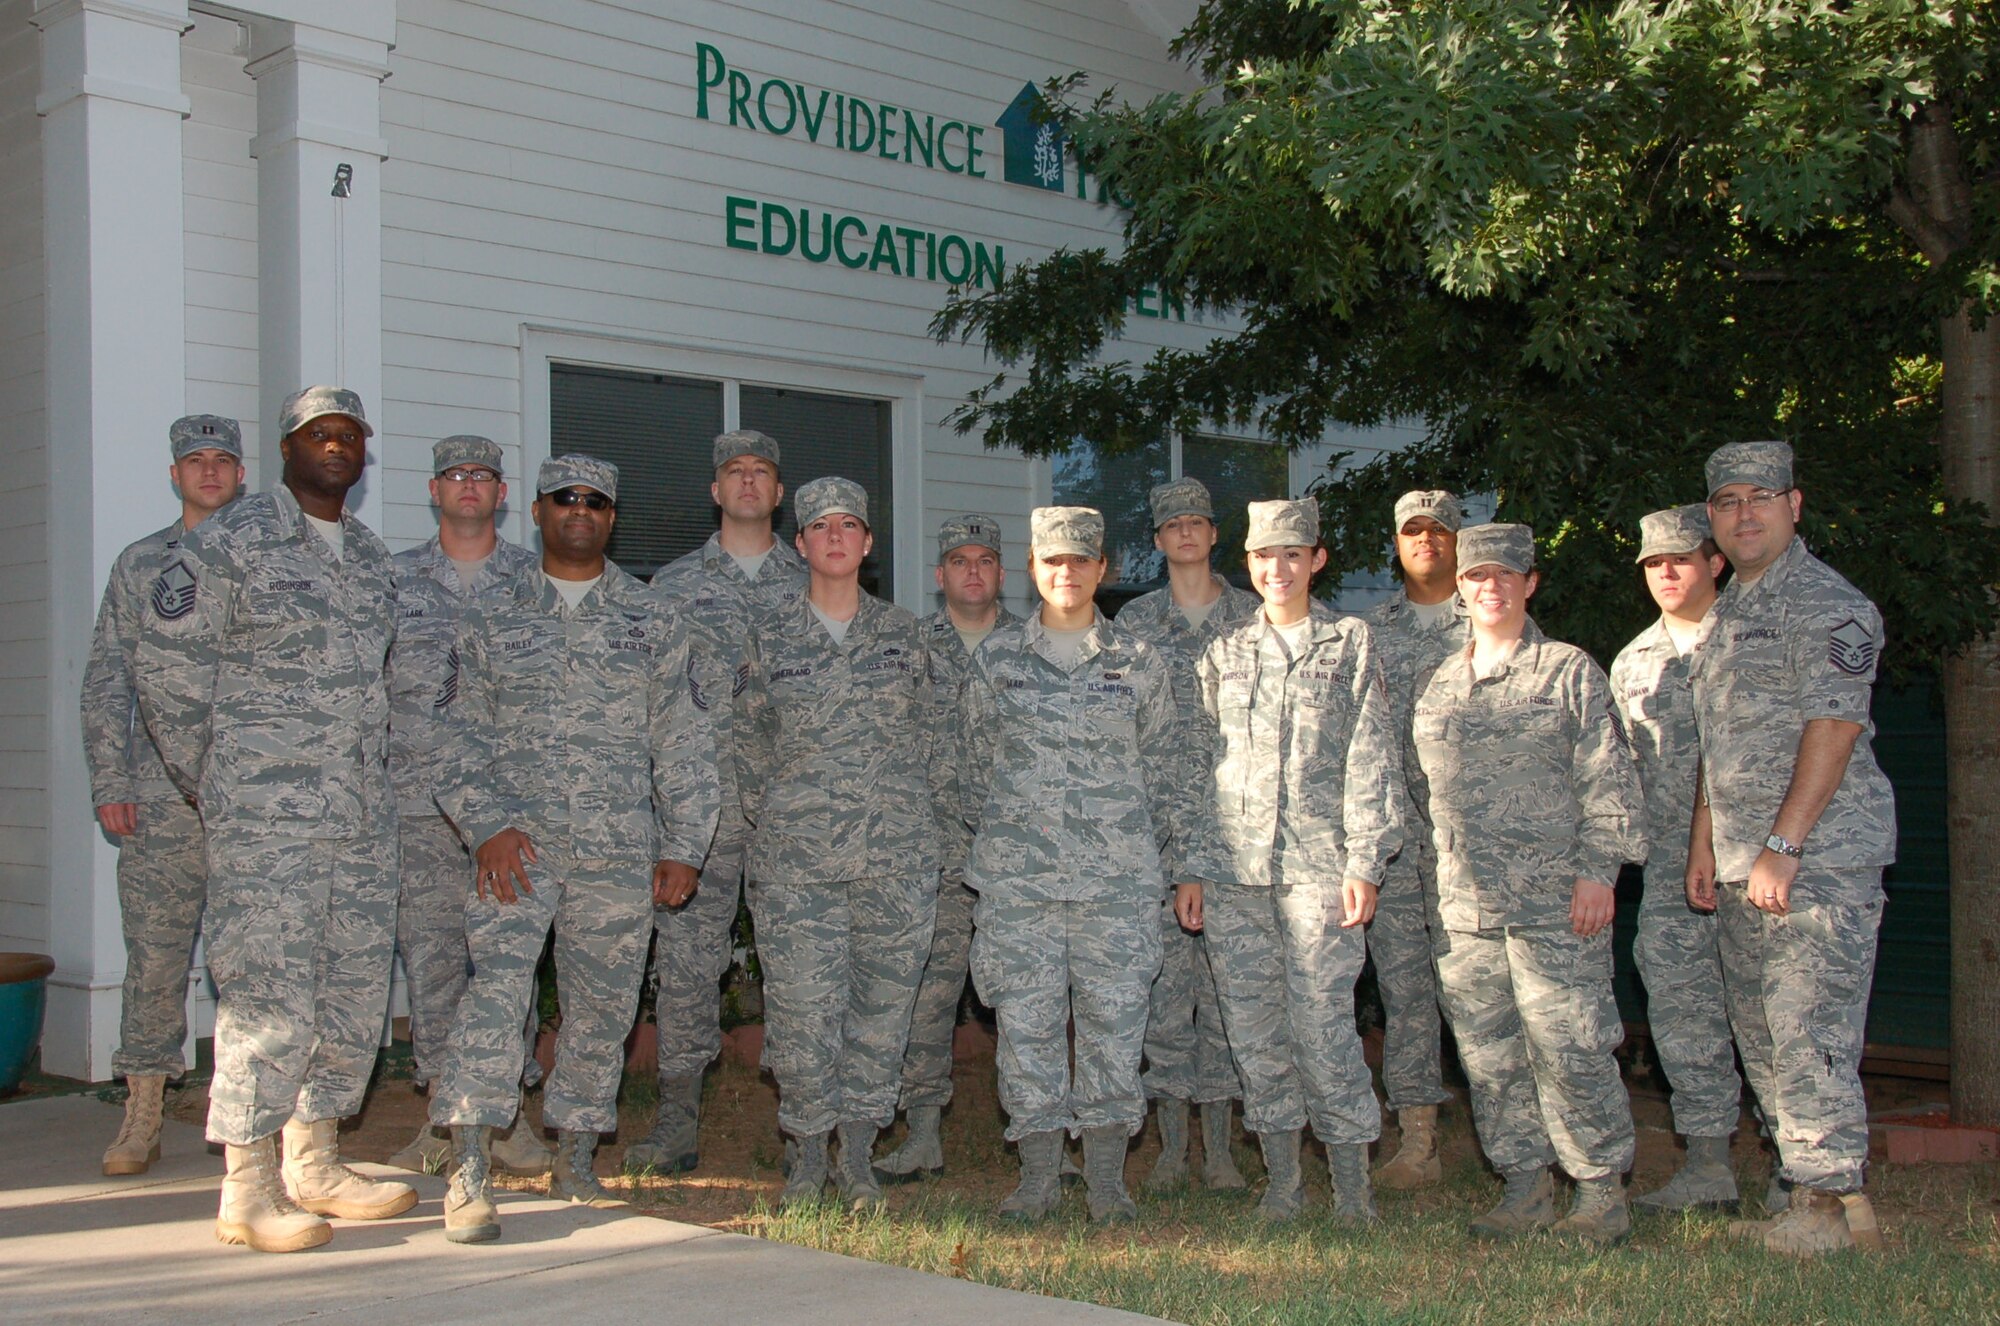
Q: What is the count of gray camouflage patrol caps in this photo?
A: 14